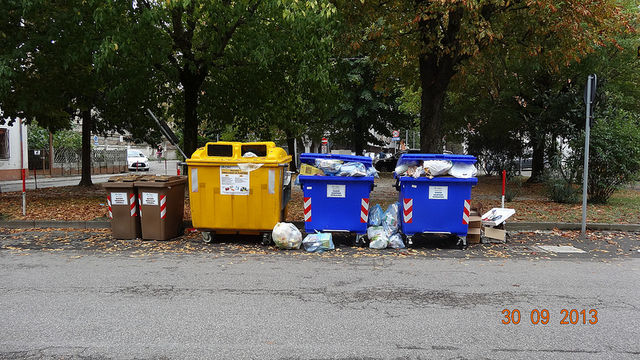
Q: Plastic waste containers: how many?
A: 5